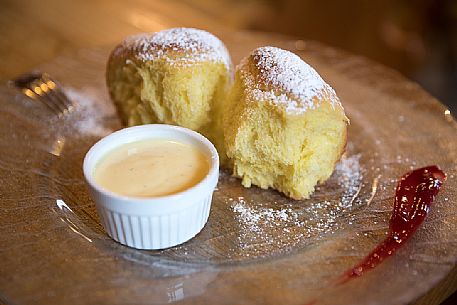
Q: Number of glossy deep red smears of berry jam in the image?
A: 1